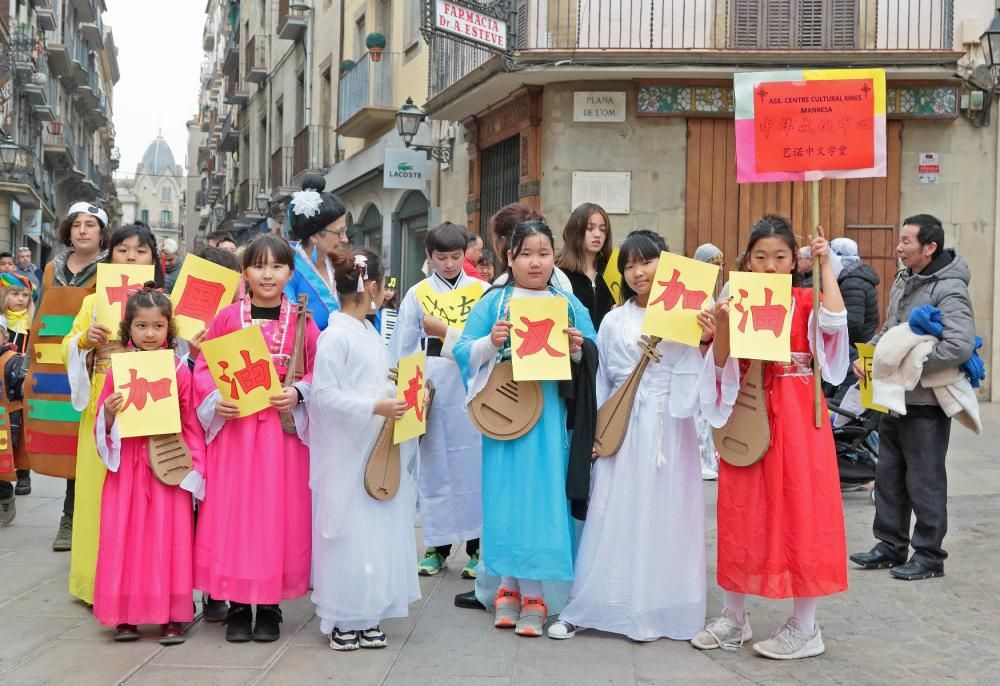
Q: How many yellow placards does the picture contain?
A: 11